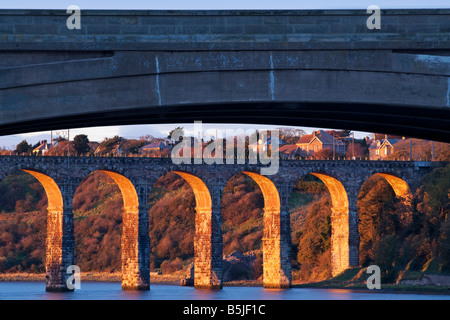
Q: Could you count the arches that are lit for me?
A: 6